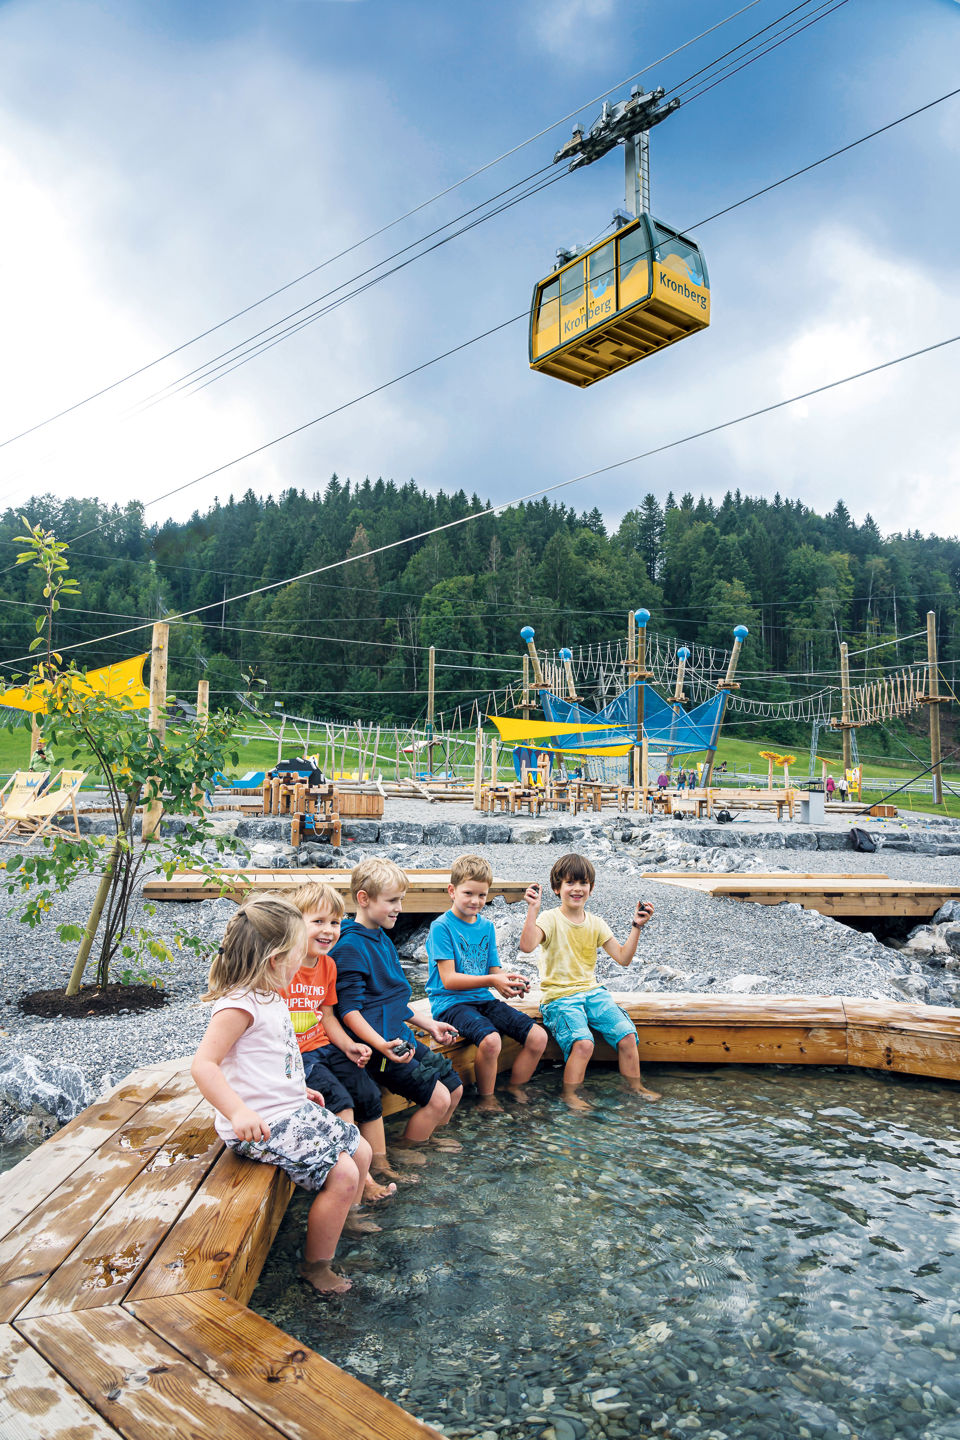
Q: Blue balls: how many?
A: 5